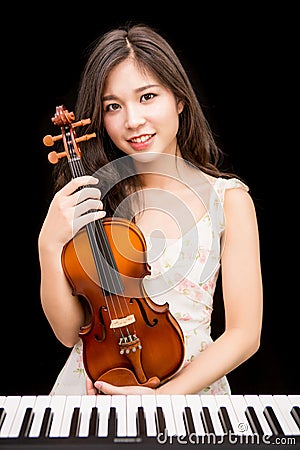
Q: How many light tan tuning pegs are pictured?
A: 4